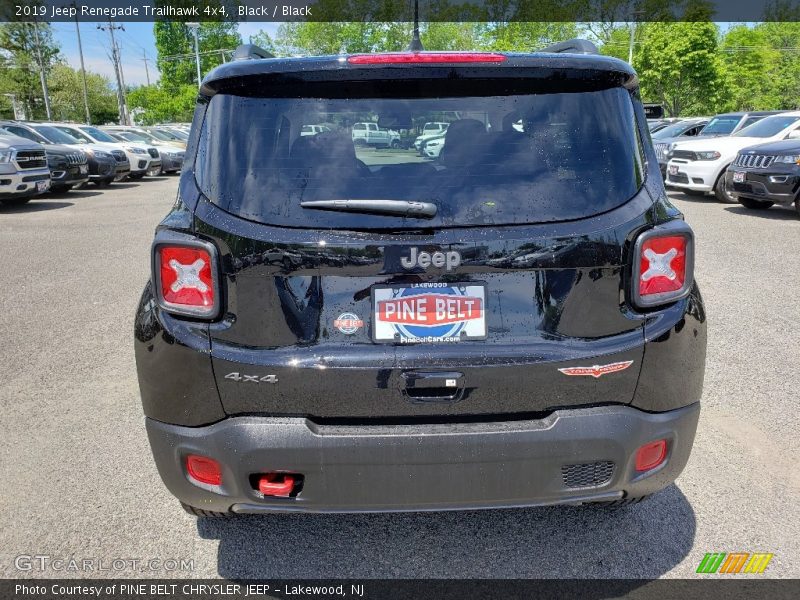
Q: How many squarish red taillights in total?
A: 2